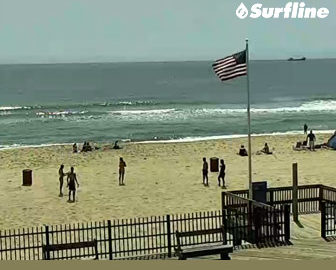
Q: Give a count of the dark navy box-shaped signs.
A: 1